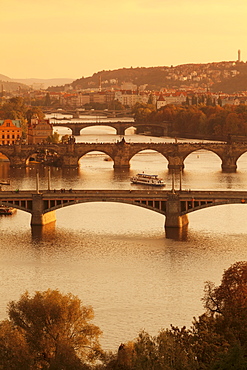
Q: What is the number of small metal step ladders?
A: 0